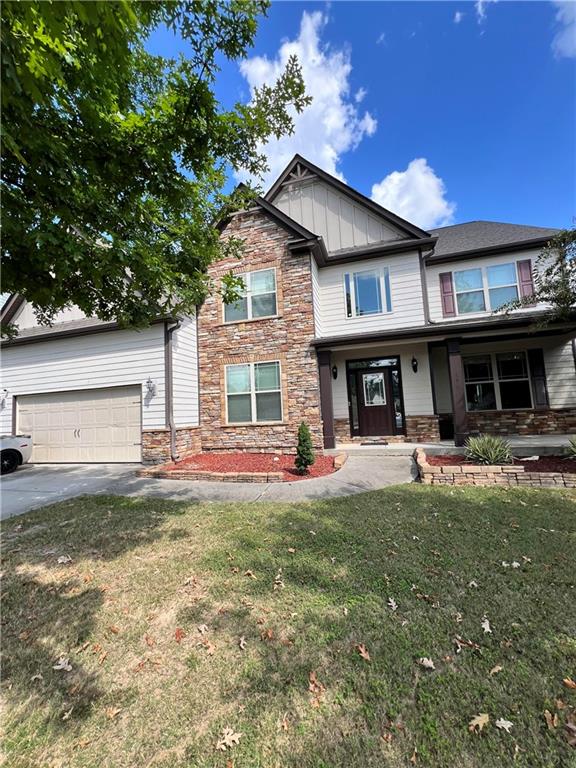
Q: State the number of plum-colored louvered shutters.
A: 2